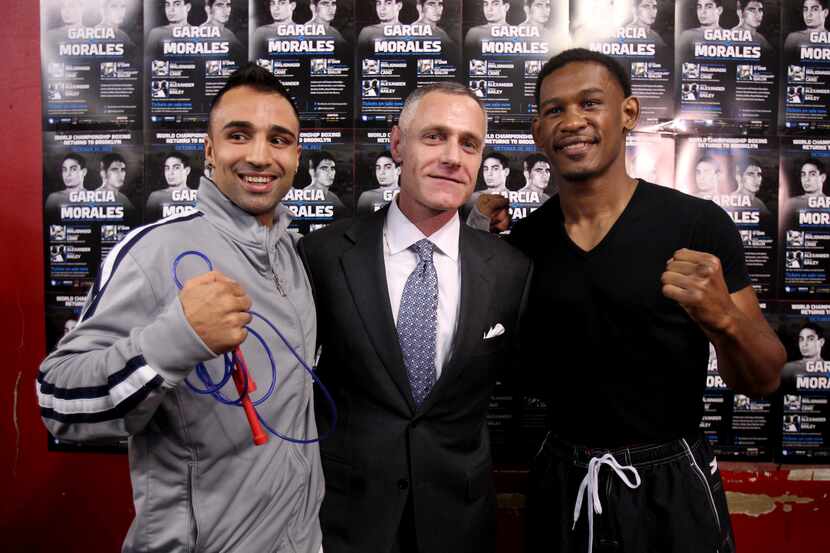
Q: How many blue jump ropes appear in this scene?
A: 1